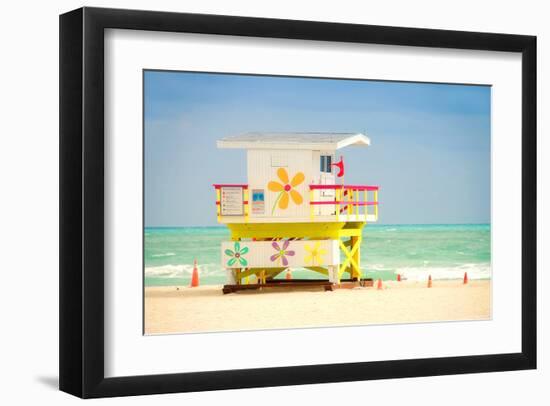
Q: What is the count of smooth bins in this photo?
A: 0